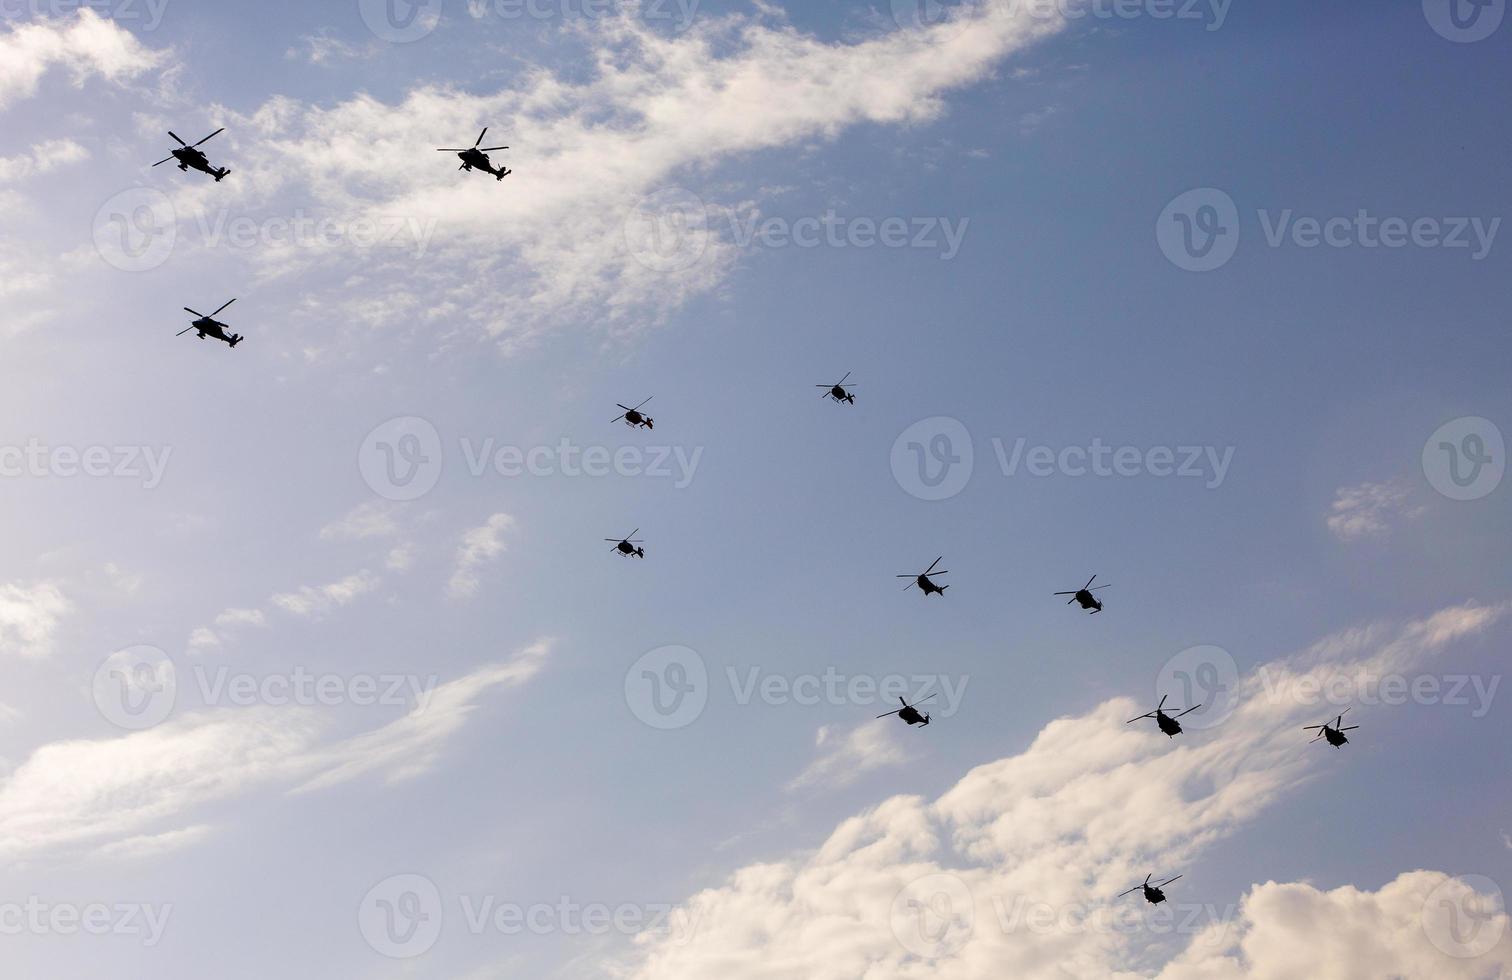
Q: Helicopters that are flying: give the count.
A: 12